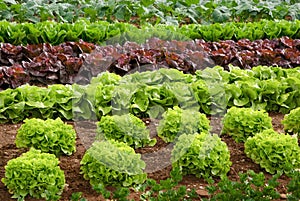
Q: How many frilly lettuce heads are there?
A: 9